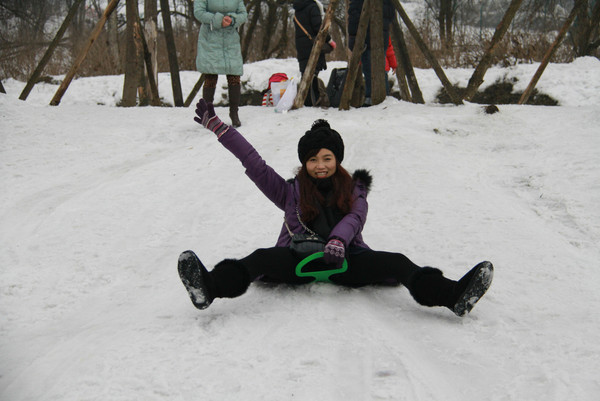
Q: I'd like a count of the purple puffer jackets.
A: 1